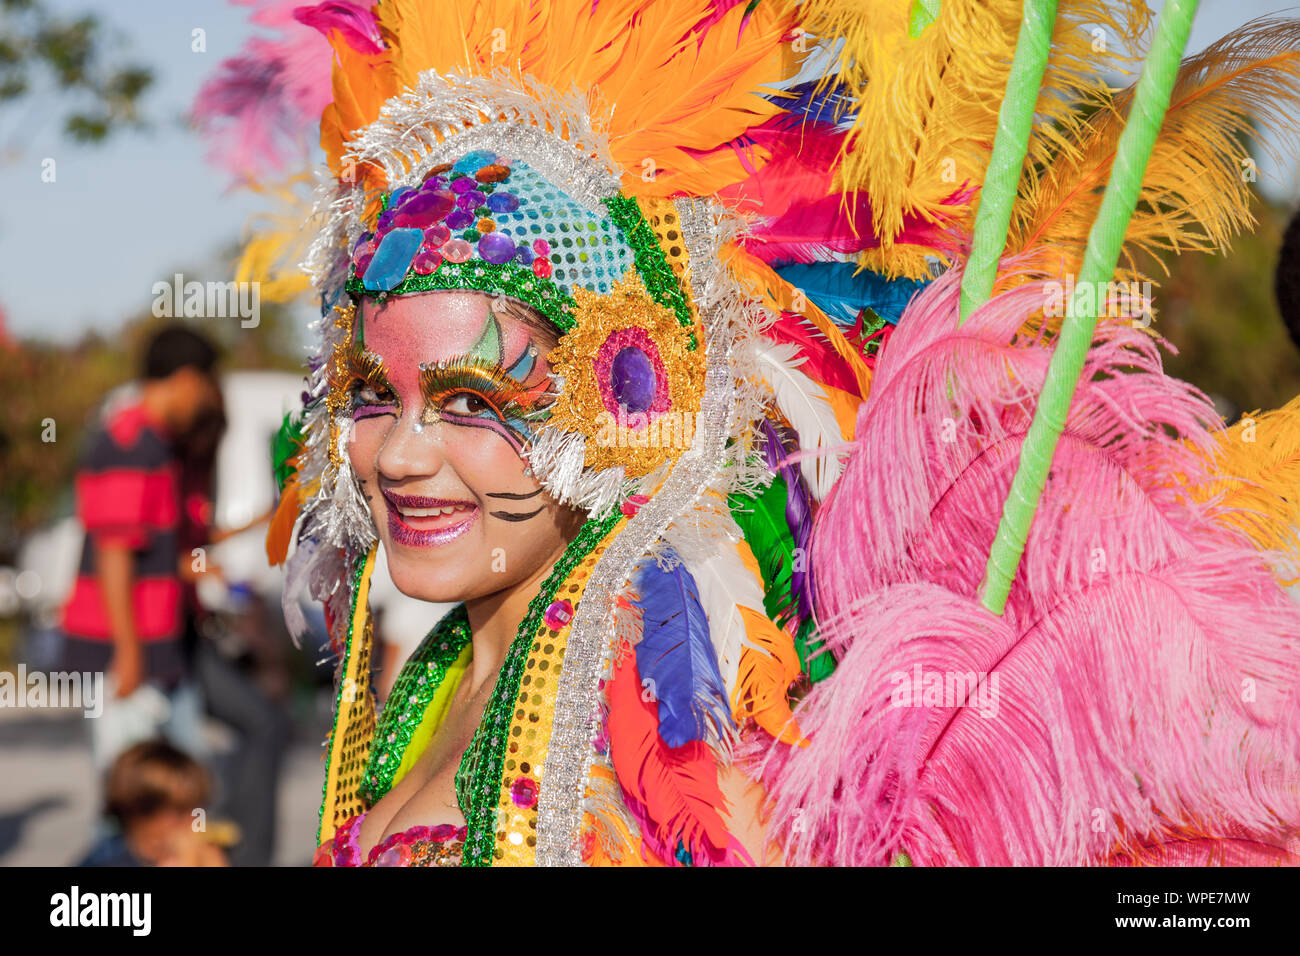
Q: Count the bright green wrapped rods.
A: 2